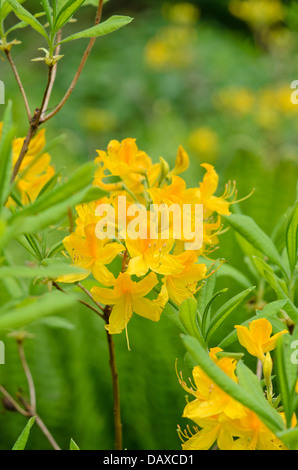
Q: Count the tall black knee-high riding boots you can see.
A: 0